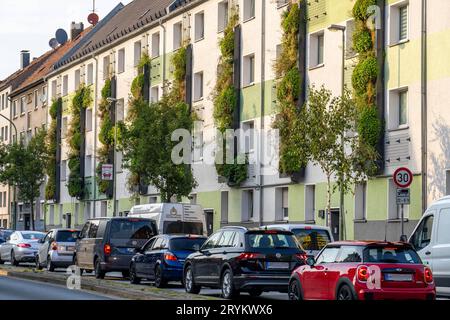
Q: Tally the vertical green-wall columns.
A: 8